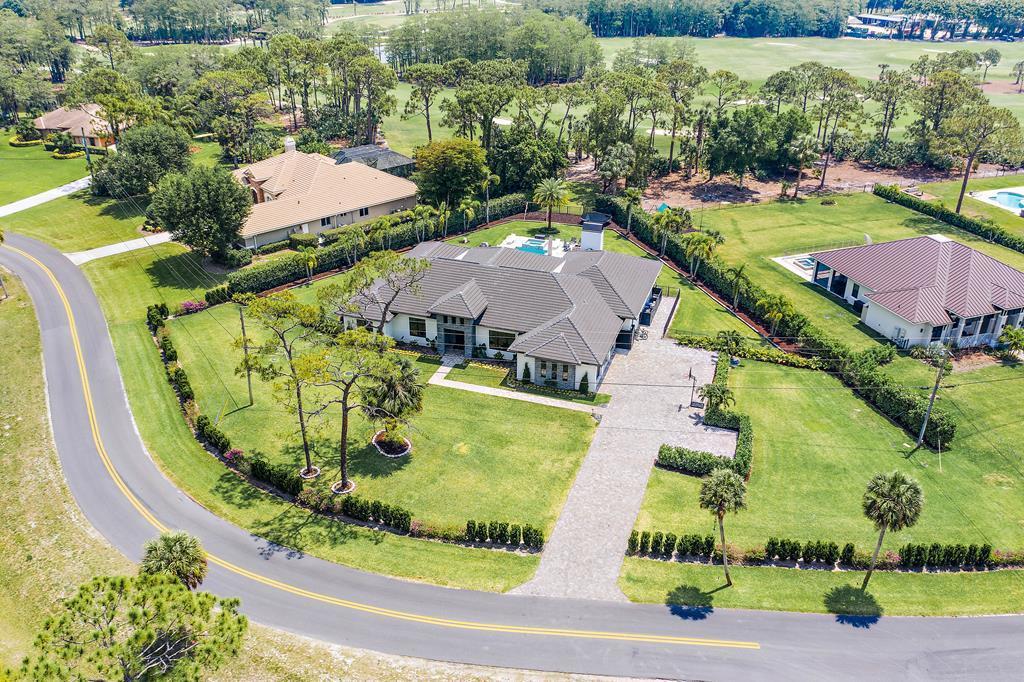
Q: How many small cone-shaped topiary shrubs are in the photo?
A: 2